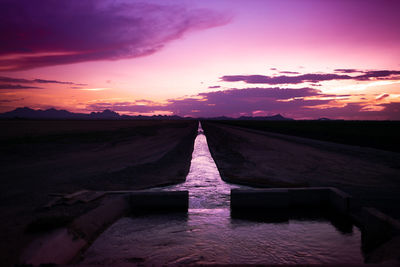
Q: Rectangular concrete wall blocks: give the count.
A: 2